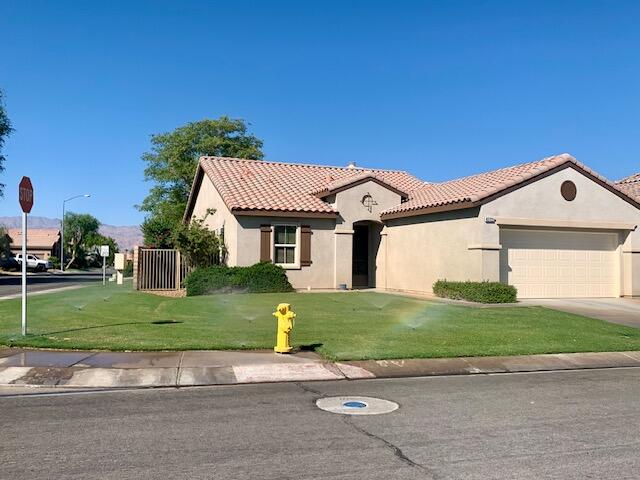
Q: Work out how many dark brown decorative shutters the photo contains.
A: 2